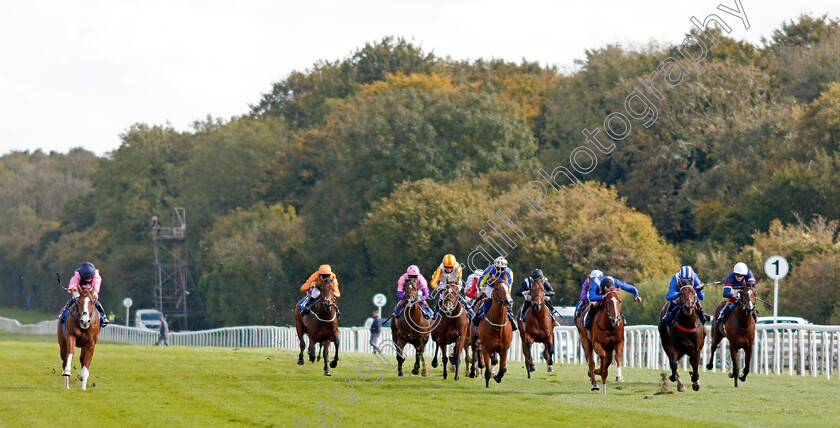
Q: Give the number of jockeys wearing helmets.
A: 11